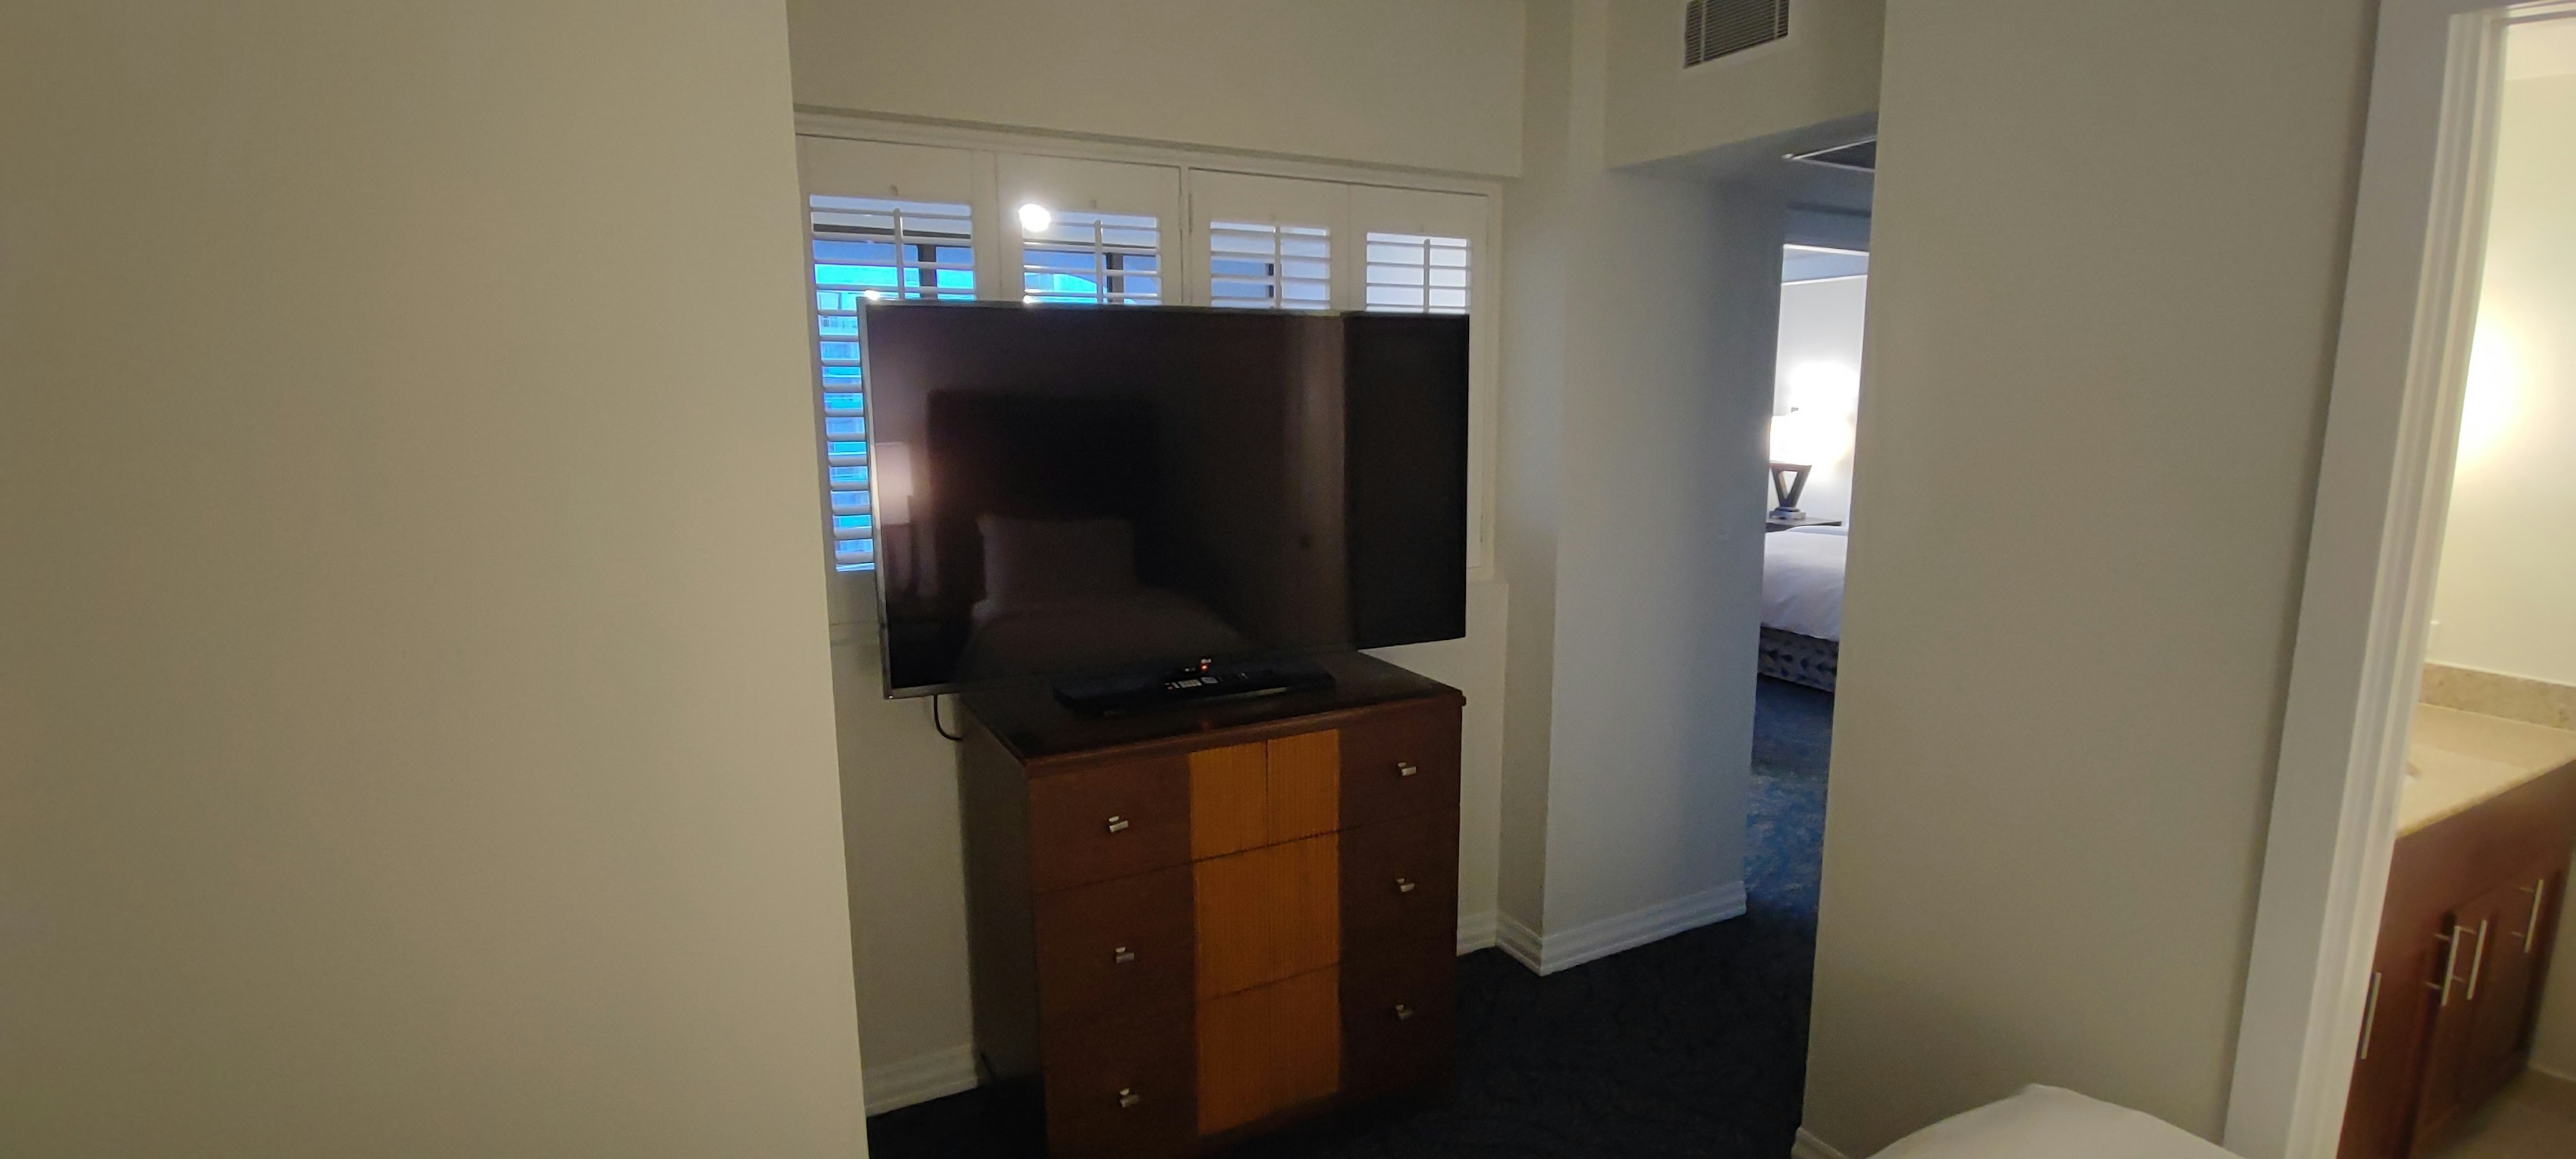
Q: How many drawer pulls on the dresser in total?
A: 6